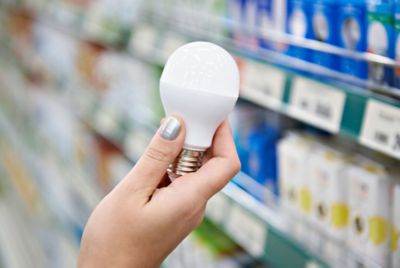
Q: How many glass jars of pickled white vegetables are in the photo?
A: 0